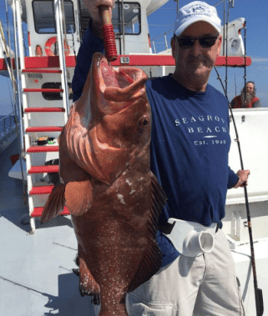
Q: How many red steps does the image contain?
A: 8